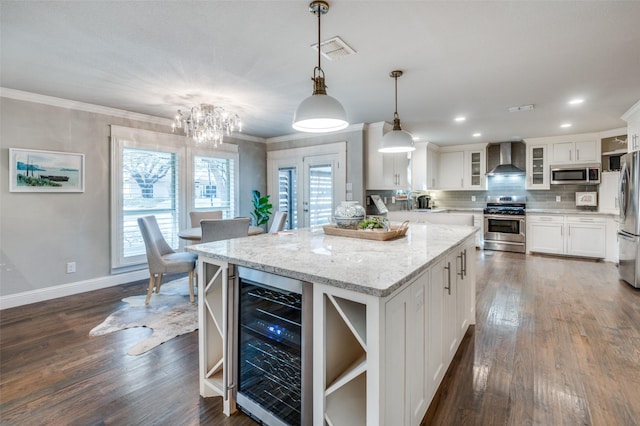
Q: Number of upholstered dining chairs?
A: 4